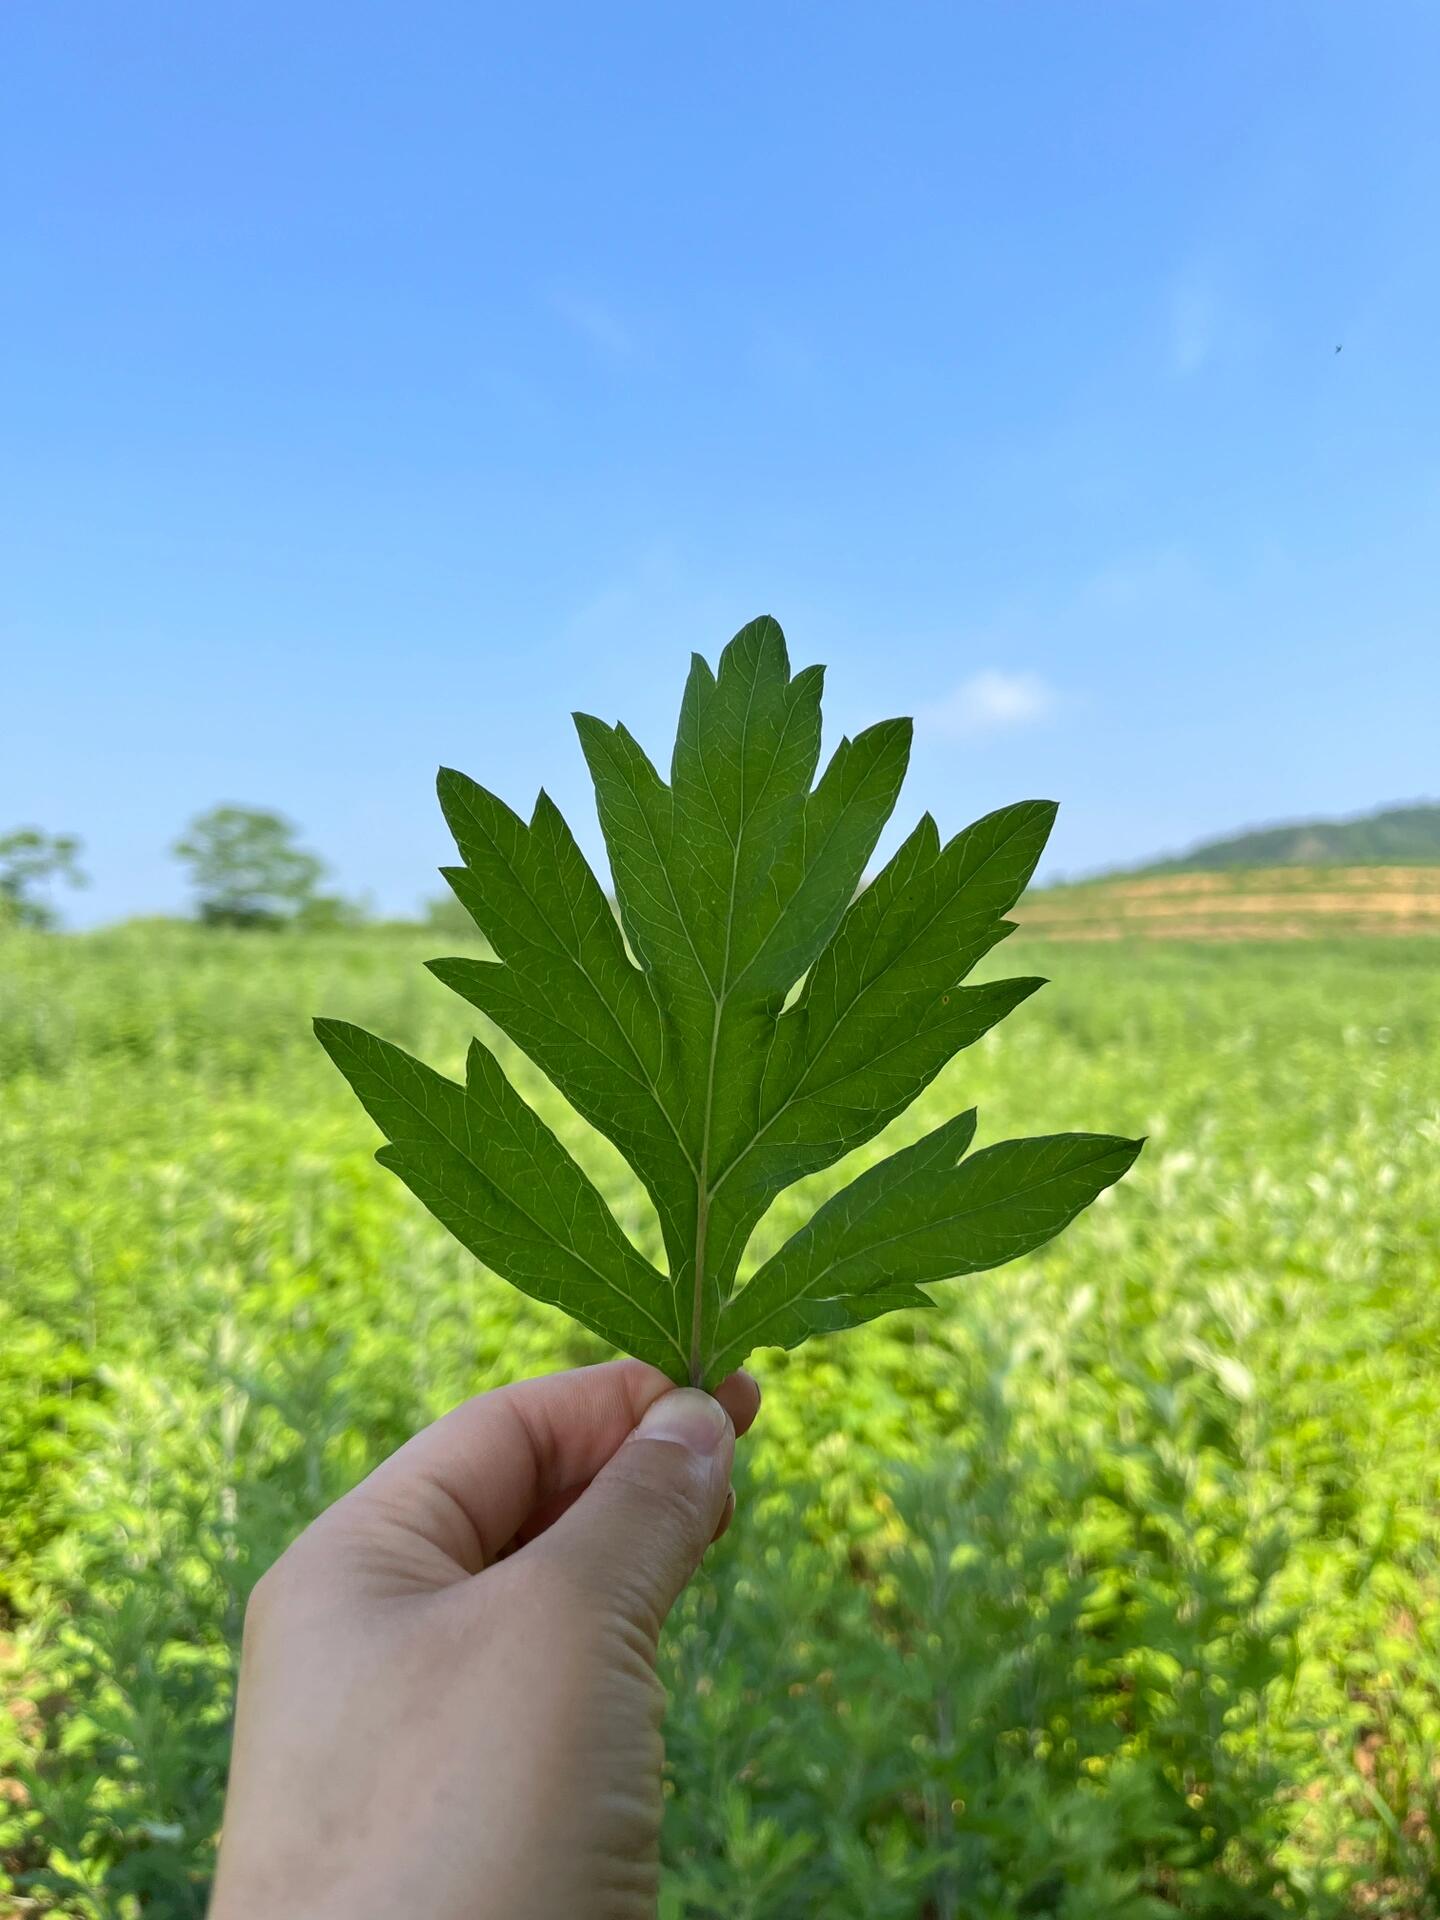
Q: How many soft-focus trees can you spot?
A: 2